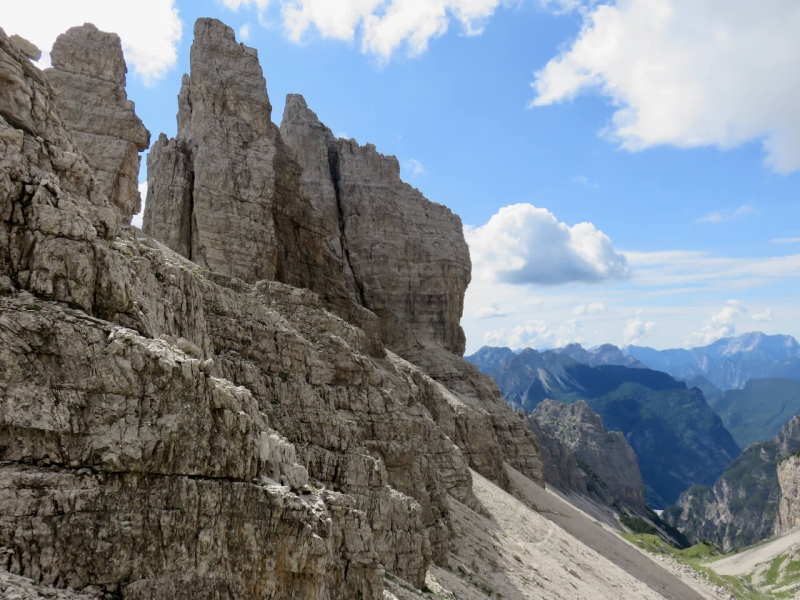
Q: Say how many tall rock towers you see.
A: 3